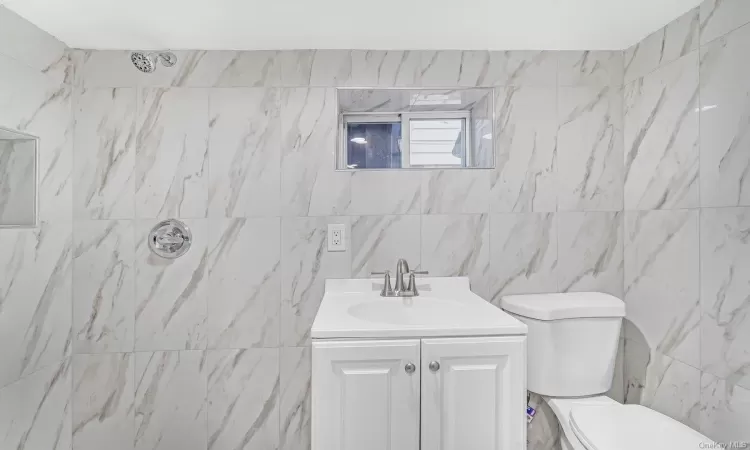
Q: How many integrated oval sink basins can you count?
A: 1